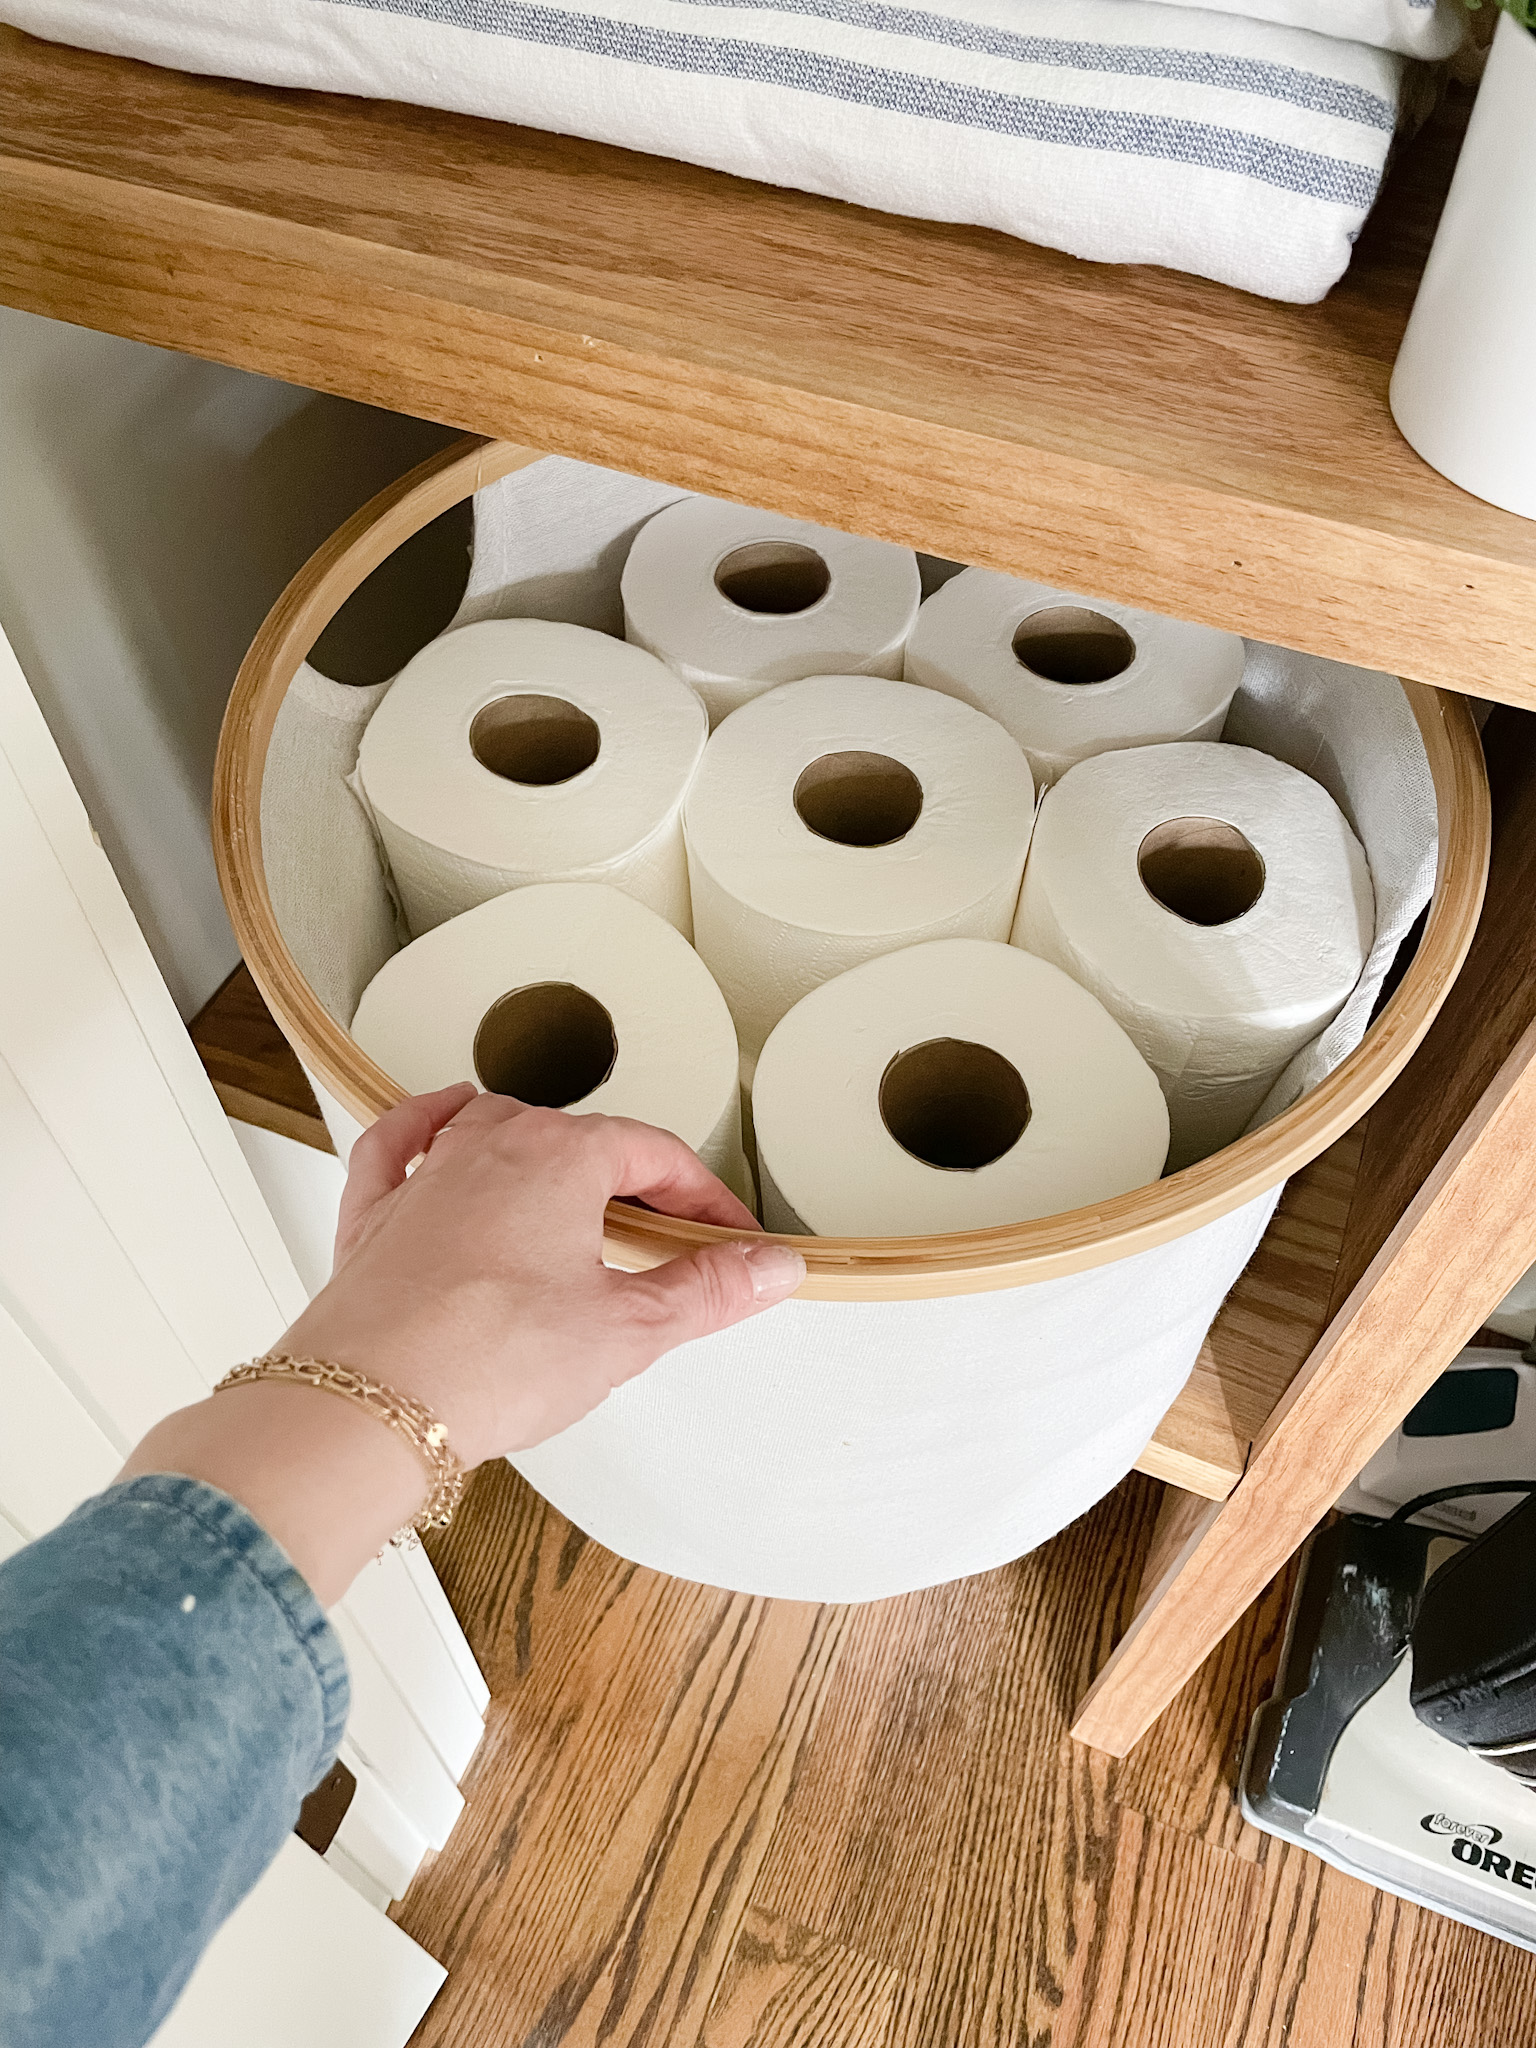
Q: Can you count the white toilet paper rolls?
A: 7